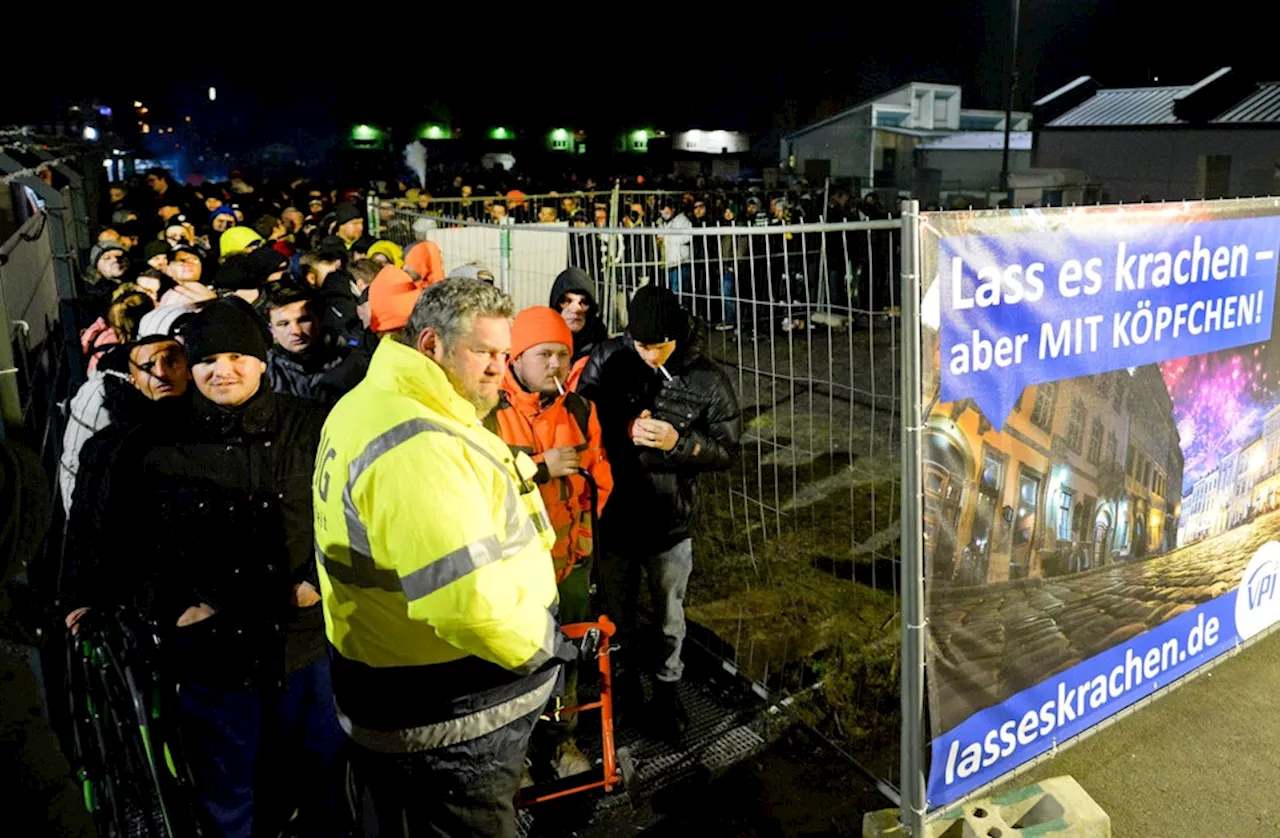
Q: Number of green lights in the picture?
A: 5